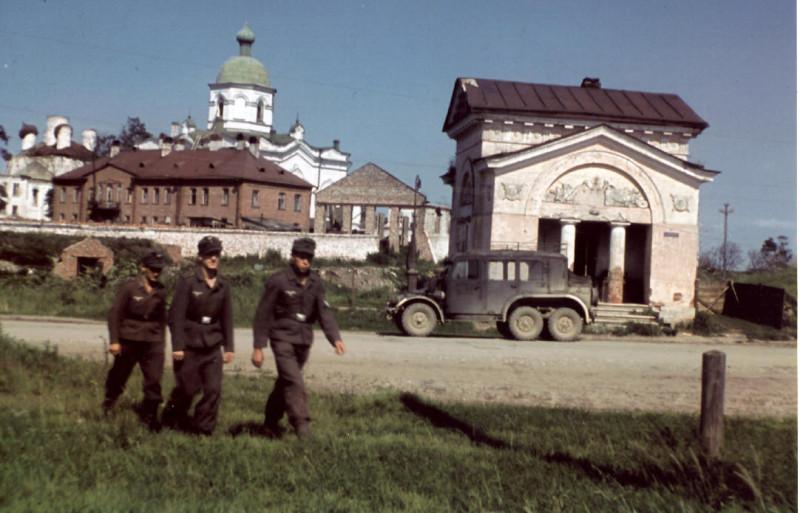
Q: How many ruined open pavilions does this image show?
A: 1